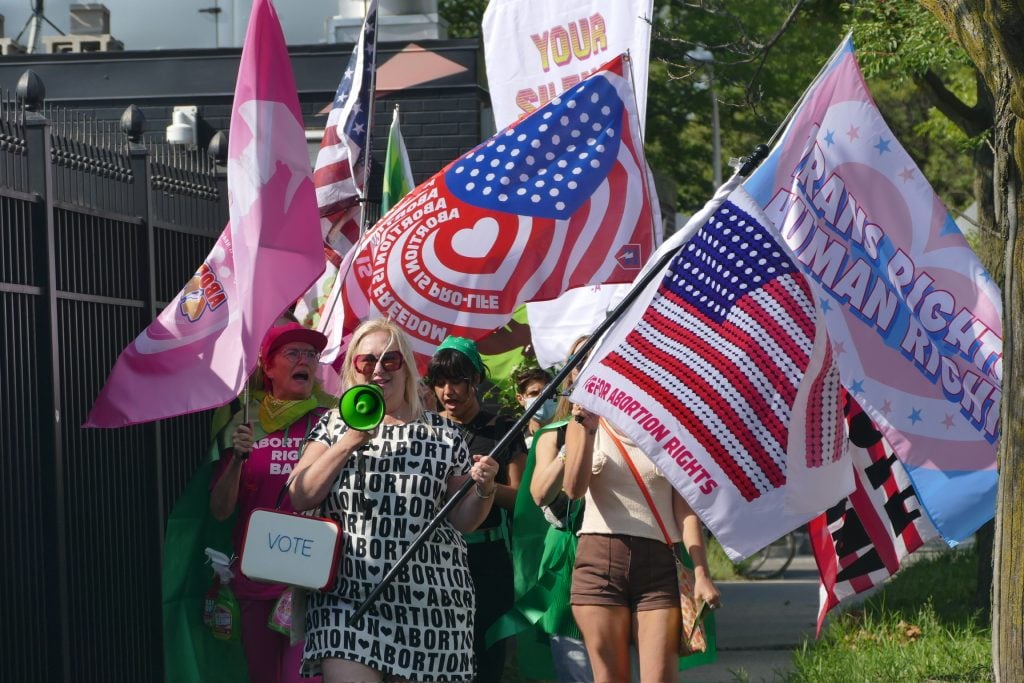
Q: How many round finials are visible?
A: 3